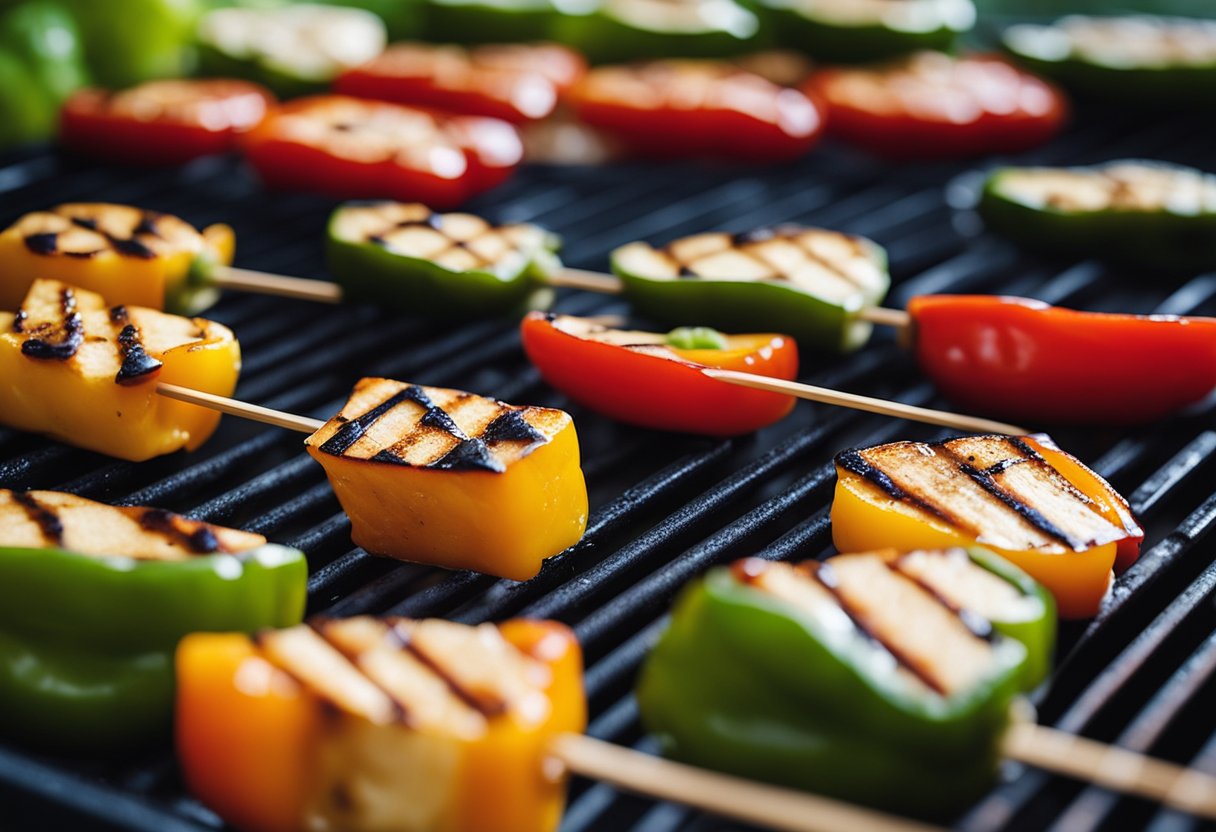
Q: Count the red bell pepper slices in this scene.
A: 7